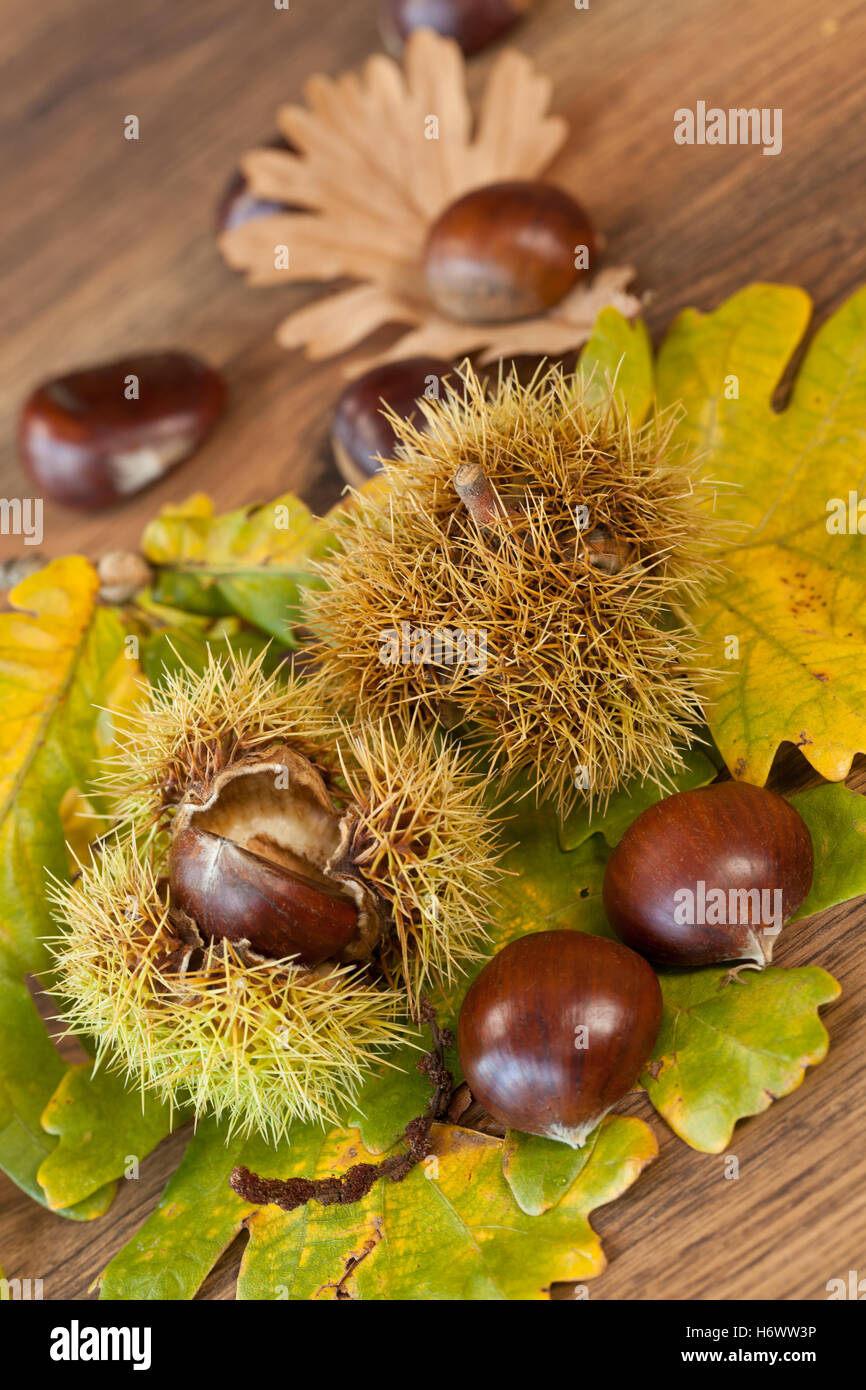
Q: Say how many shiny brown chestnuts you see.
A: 8